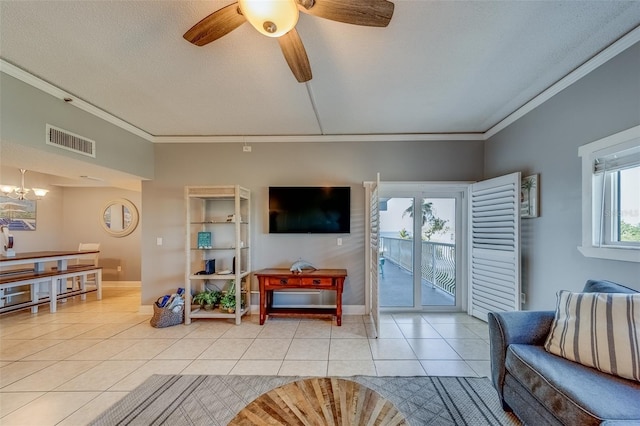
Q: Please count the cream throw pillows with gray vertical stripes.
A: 1